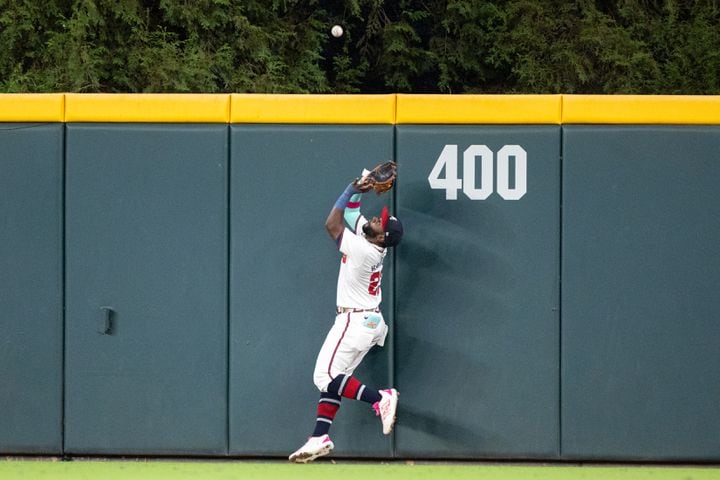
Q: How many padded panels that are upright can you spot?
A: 5